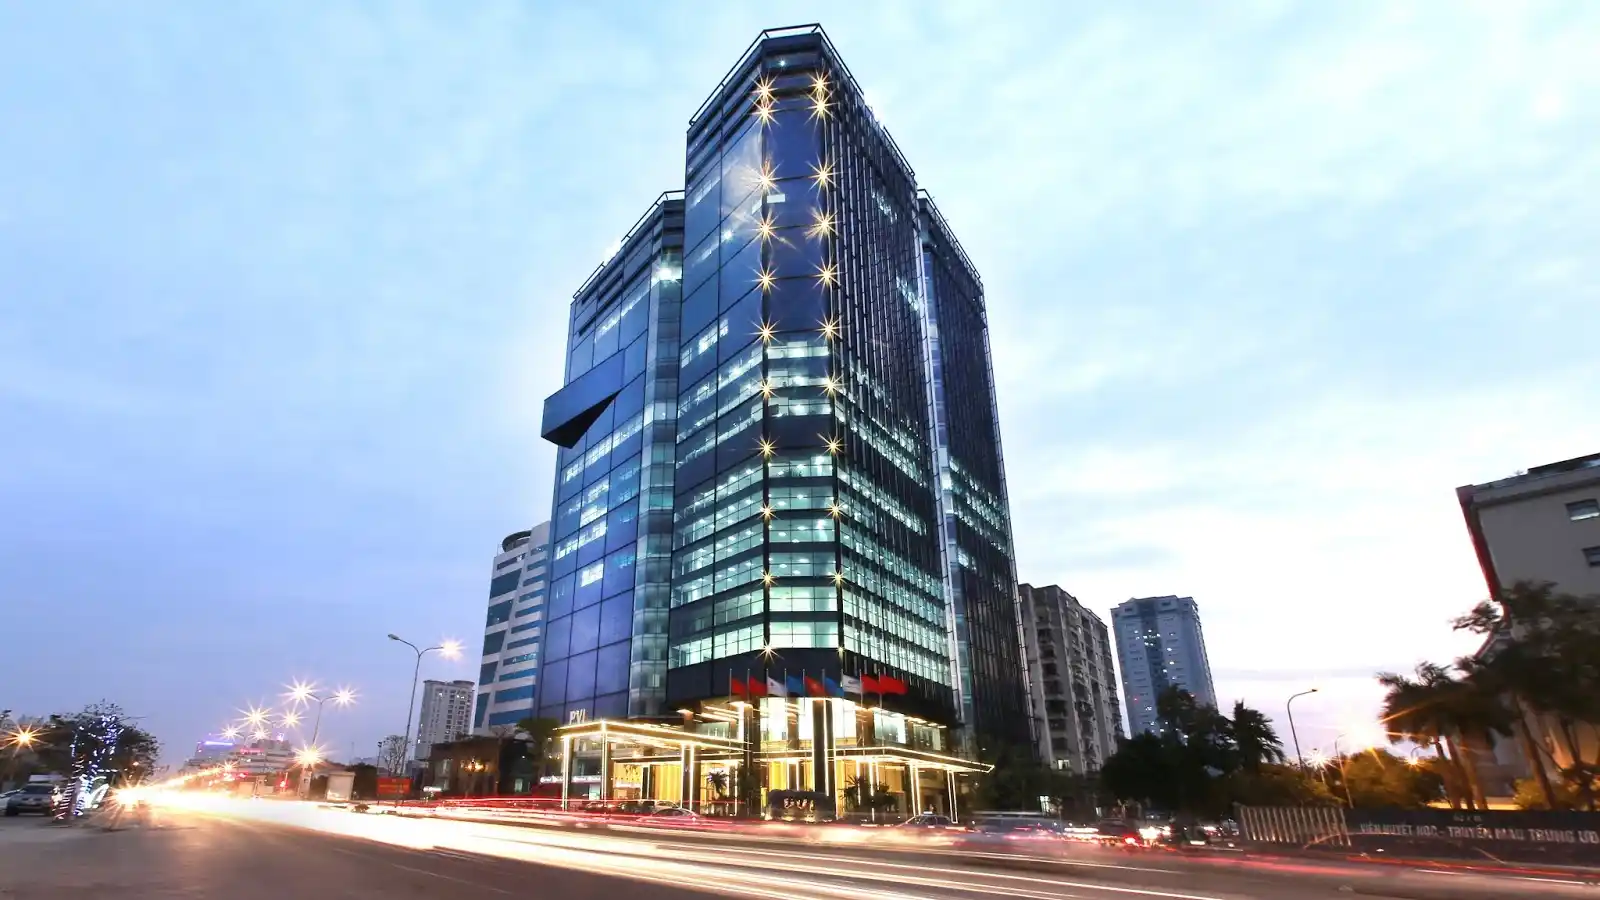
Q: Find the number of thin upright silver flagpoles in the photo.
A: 9